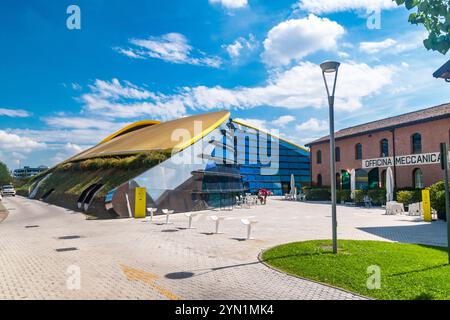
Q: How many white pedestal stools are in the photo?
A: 5